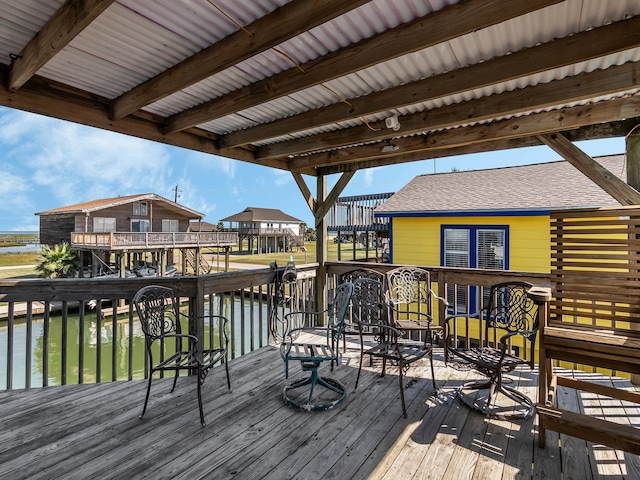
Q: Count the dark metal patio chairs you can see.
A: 6